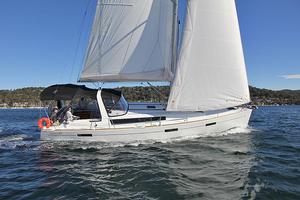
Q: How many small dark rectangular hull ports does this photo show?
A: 3